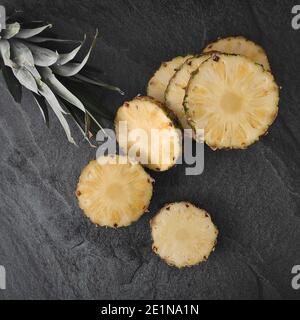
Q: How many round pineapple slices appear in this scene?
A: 7